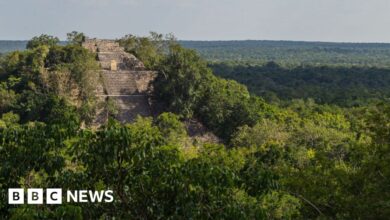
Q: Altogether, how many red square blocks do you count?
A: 0